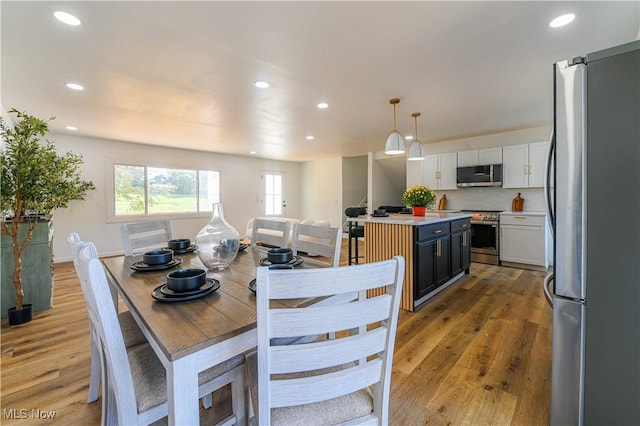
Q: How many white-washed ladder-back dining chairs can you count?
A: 6